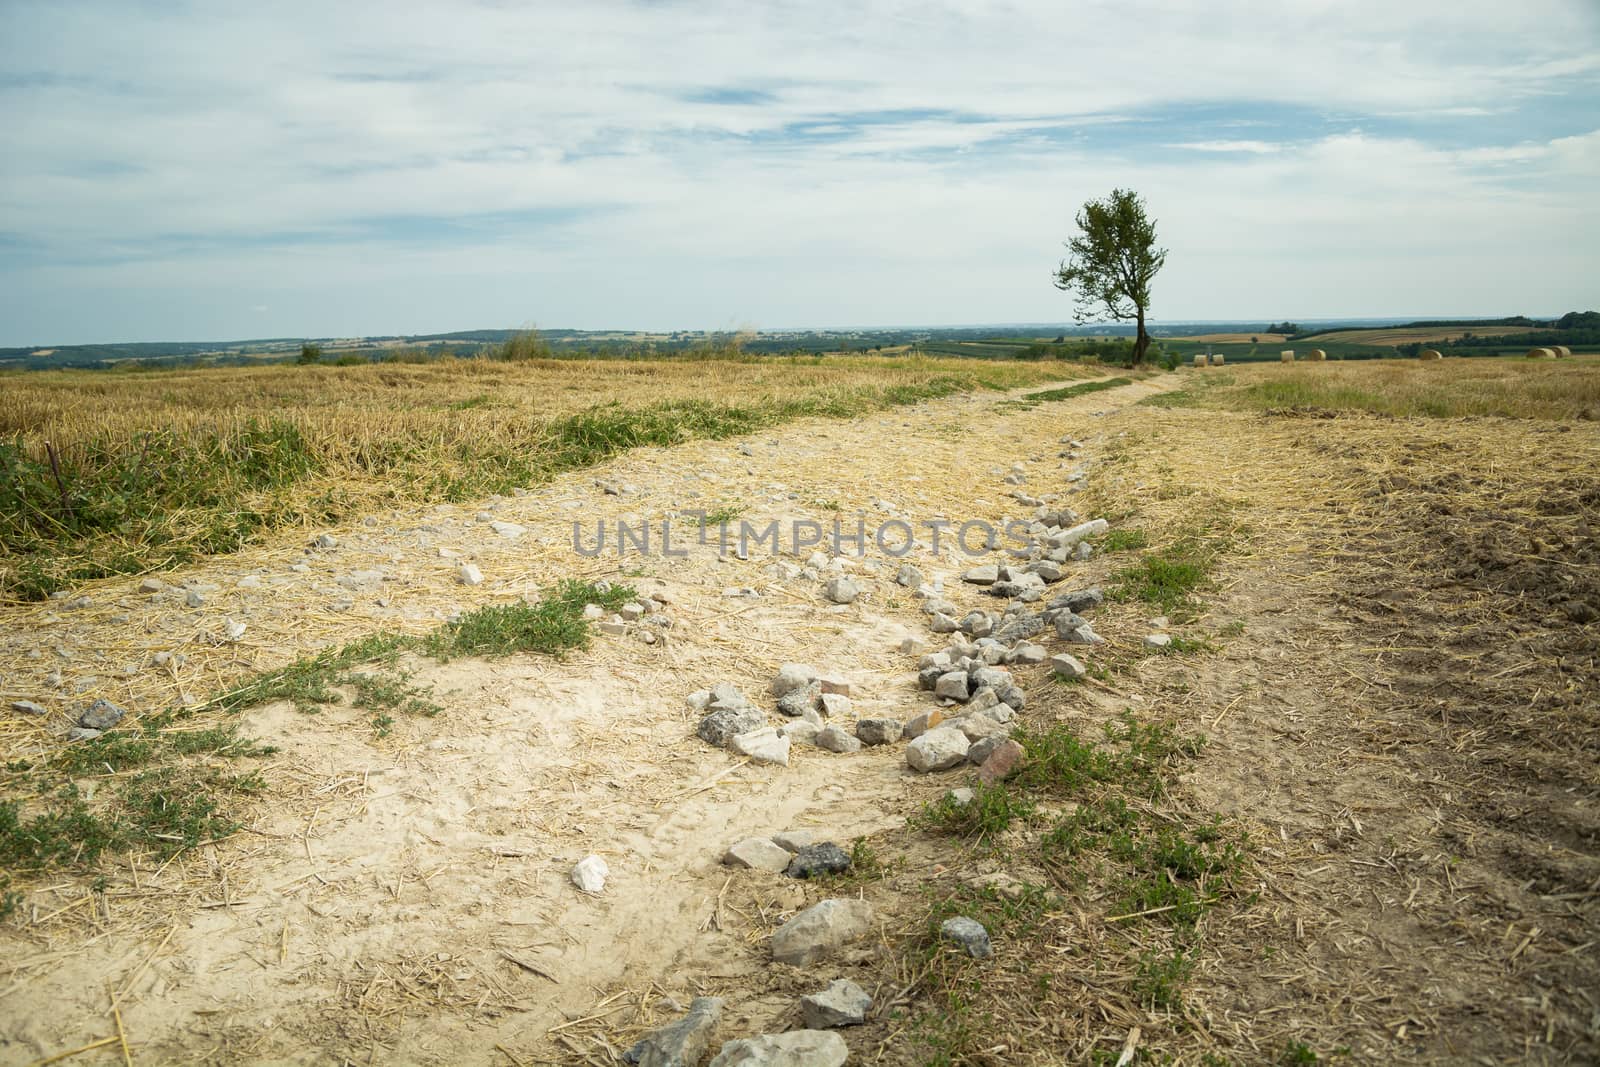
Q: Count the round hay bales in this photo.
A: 7